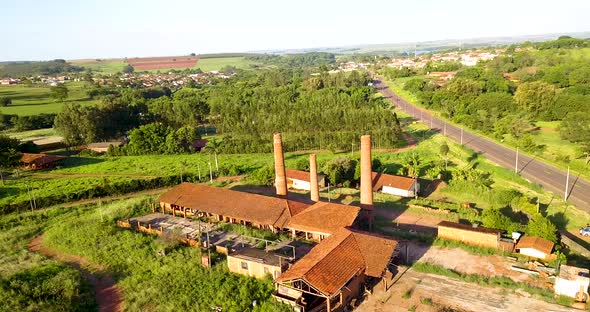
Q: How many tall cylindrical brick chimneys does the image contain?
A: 3